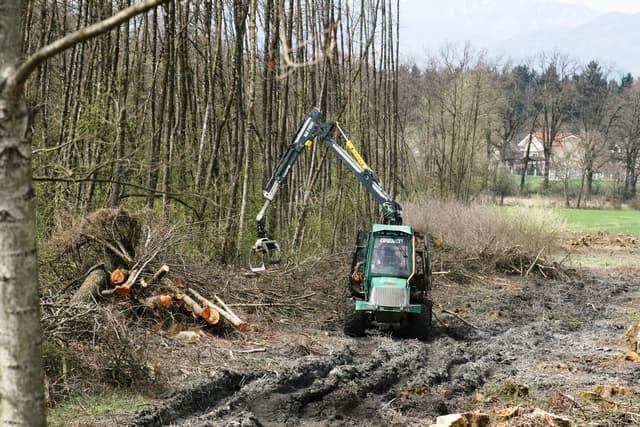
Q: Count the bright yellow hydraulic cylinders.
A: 1